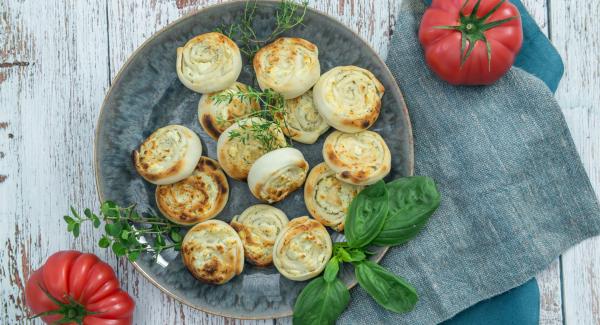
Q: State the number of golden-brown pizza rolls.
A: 14